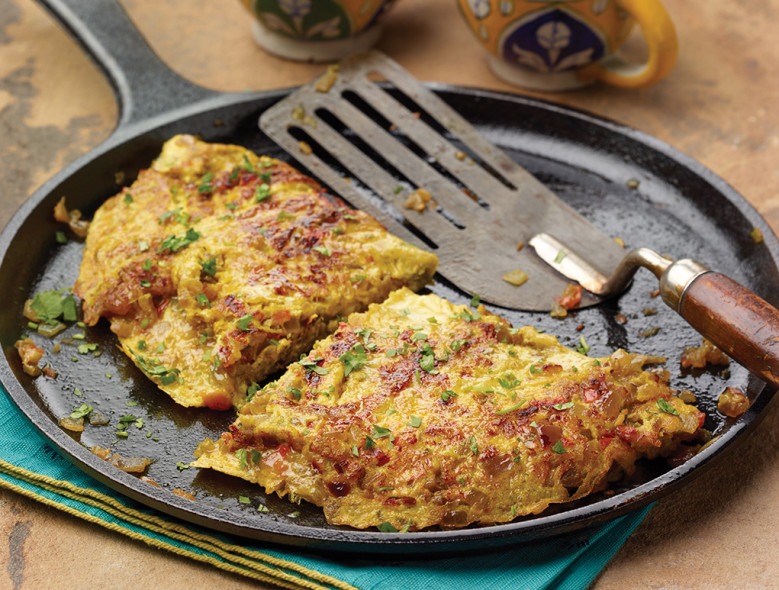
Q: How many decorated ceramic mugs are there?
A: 2